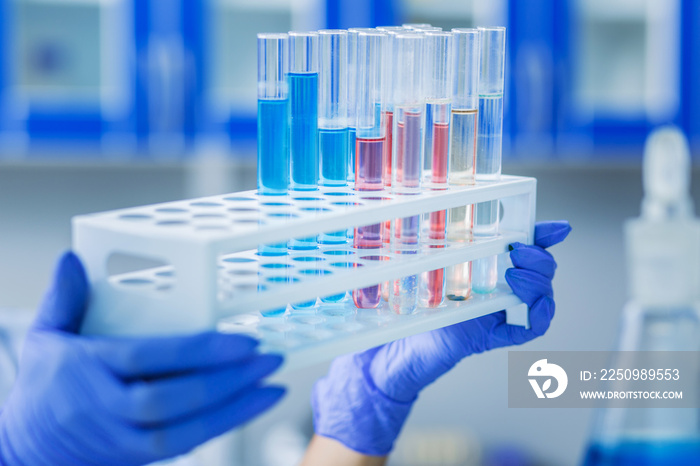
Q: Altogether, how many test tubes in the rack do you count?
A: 13